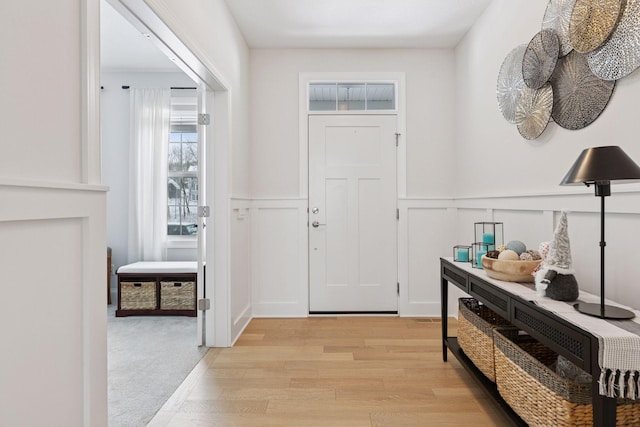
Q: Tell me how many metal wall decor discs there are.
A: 7